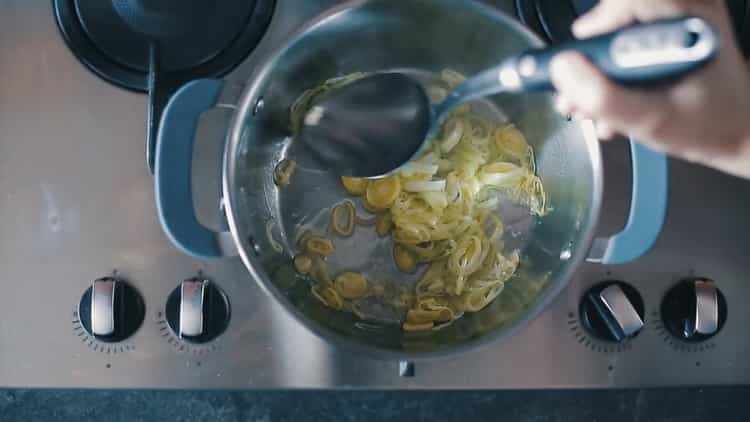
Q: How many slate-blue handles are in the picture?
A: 2